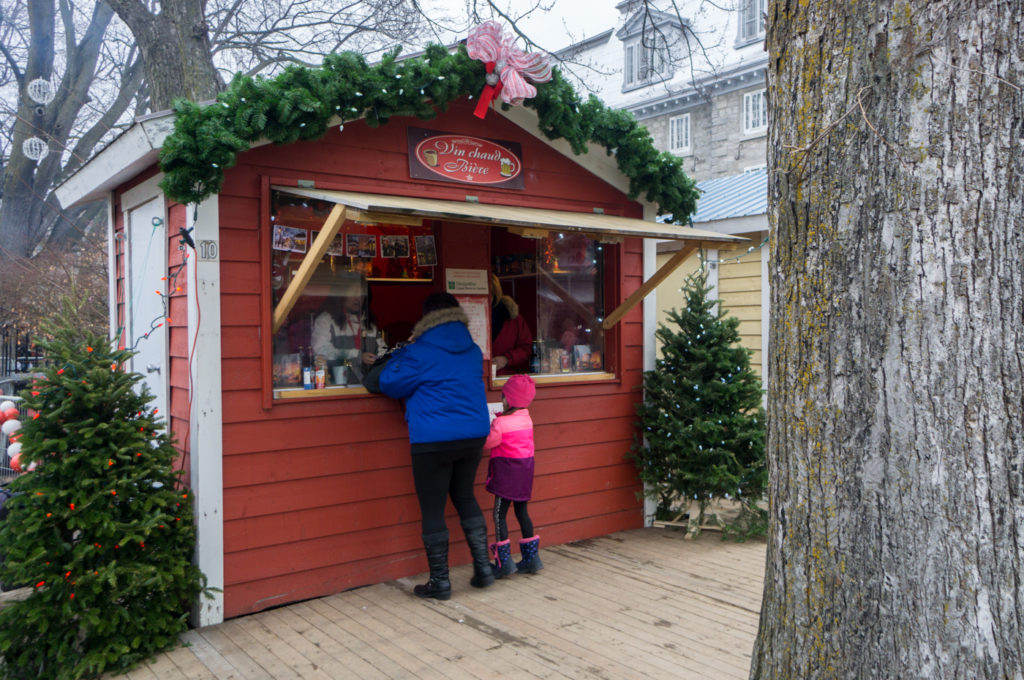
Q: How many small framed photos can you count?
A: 5